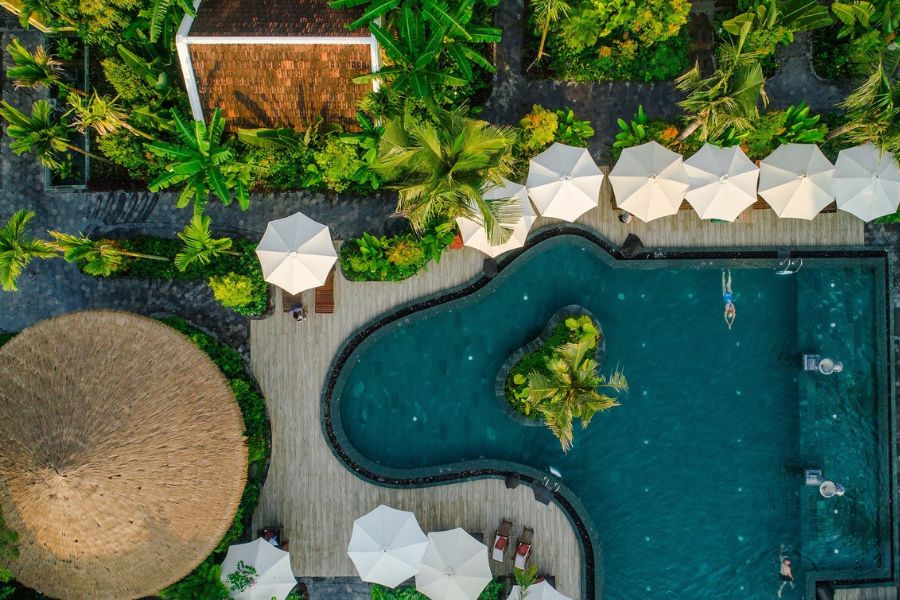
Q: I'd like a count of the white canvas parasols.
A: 11